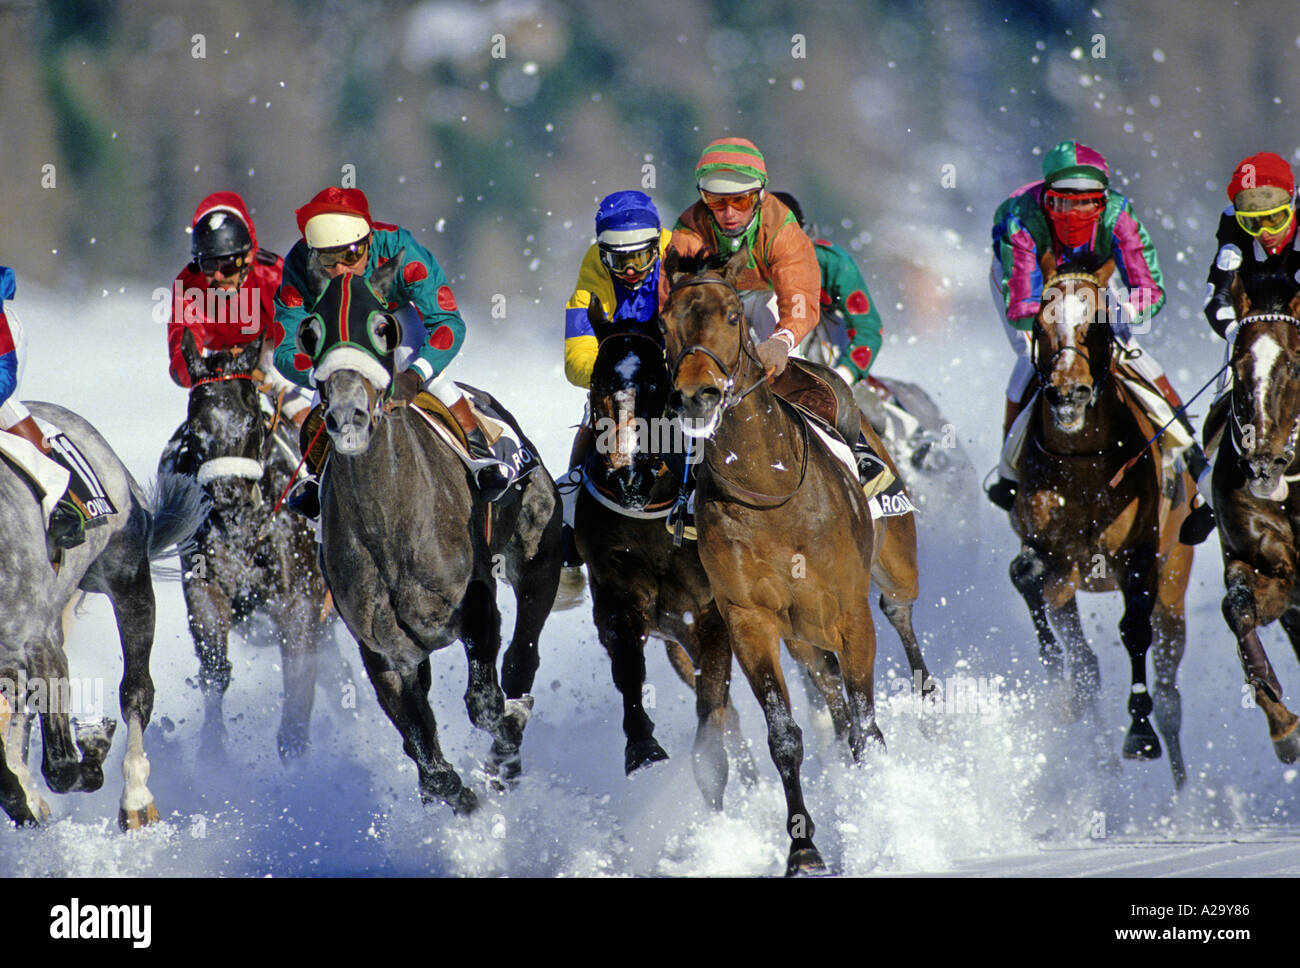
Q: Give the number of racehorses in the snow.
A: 8